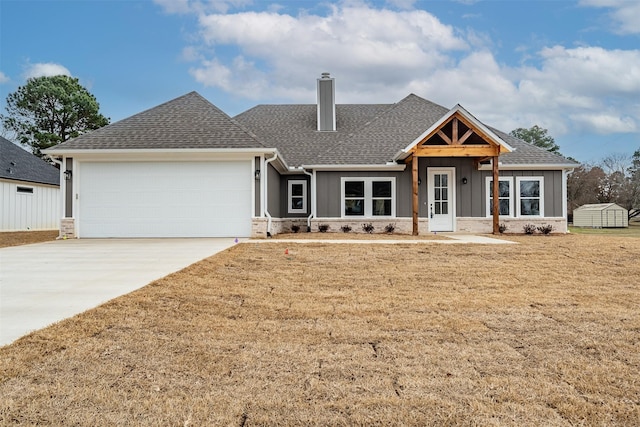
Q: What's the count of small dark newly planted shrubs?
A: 8